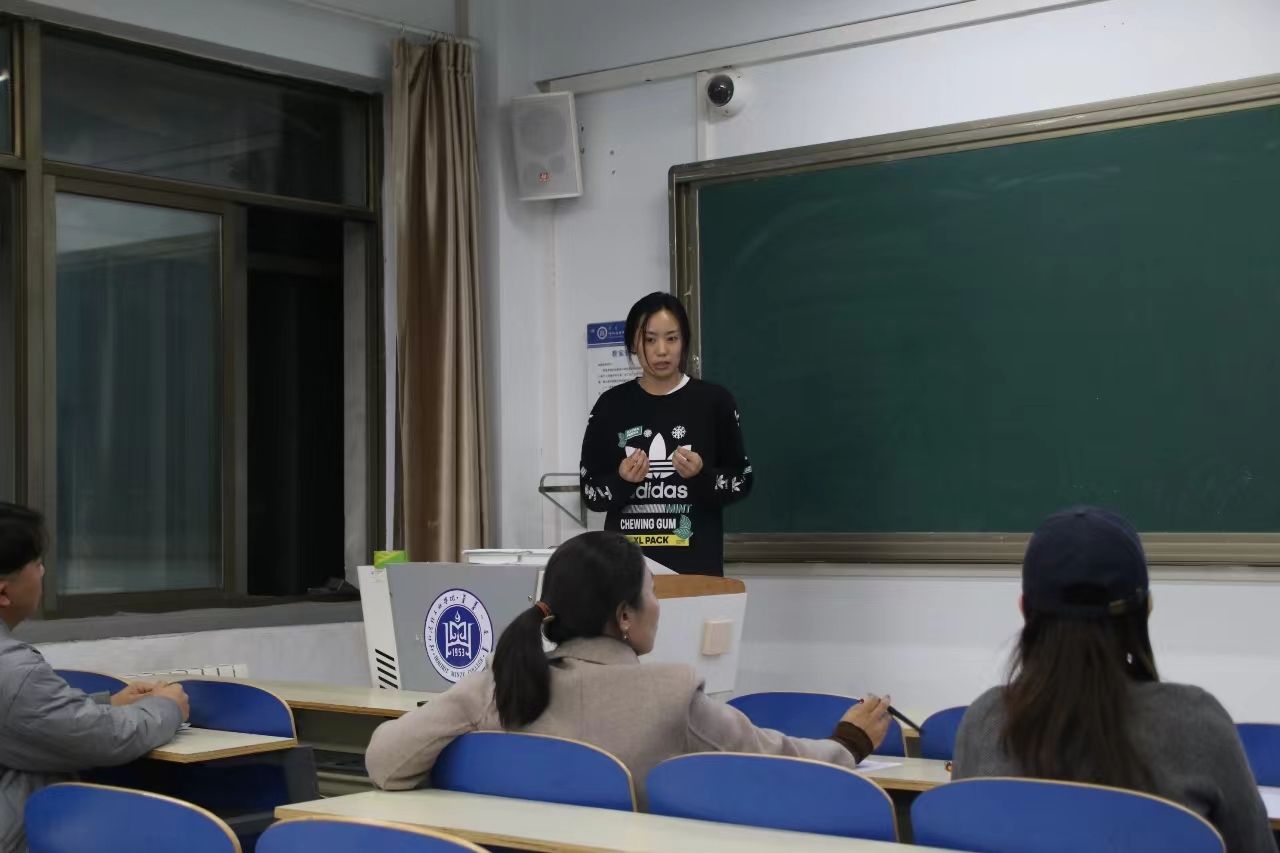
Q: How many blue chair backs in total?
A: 10